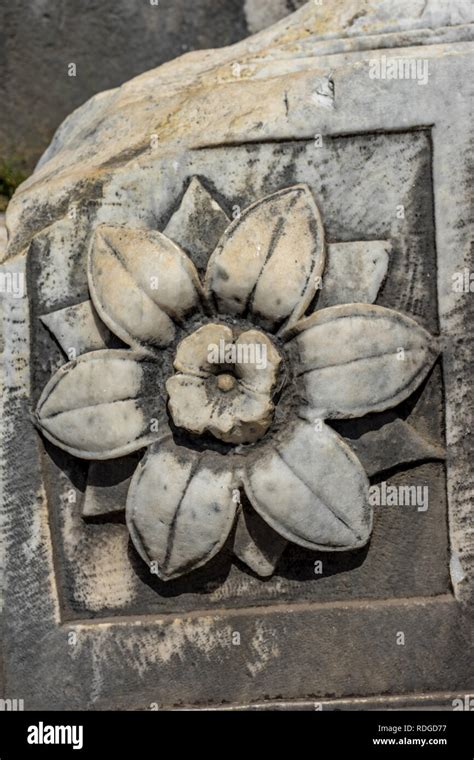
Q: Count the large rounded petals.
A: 6